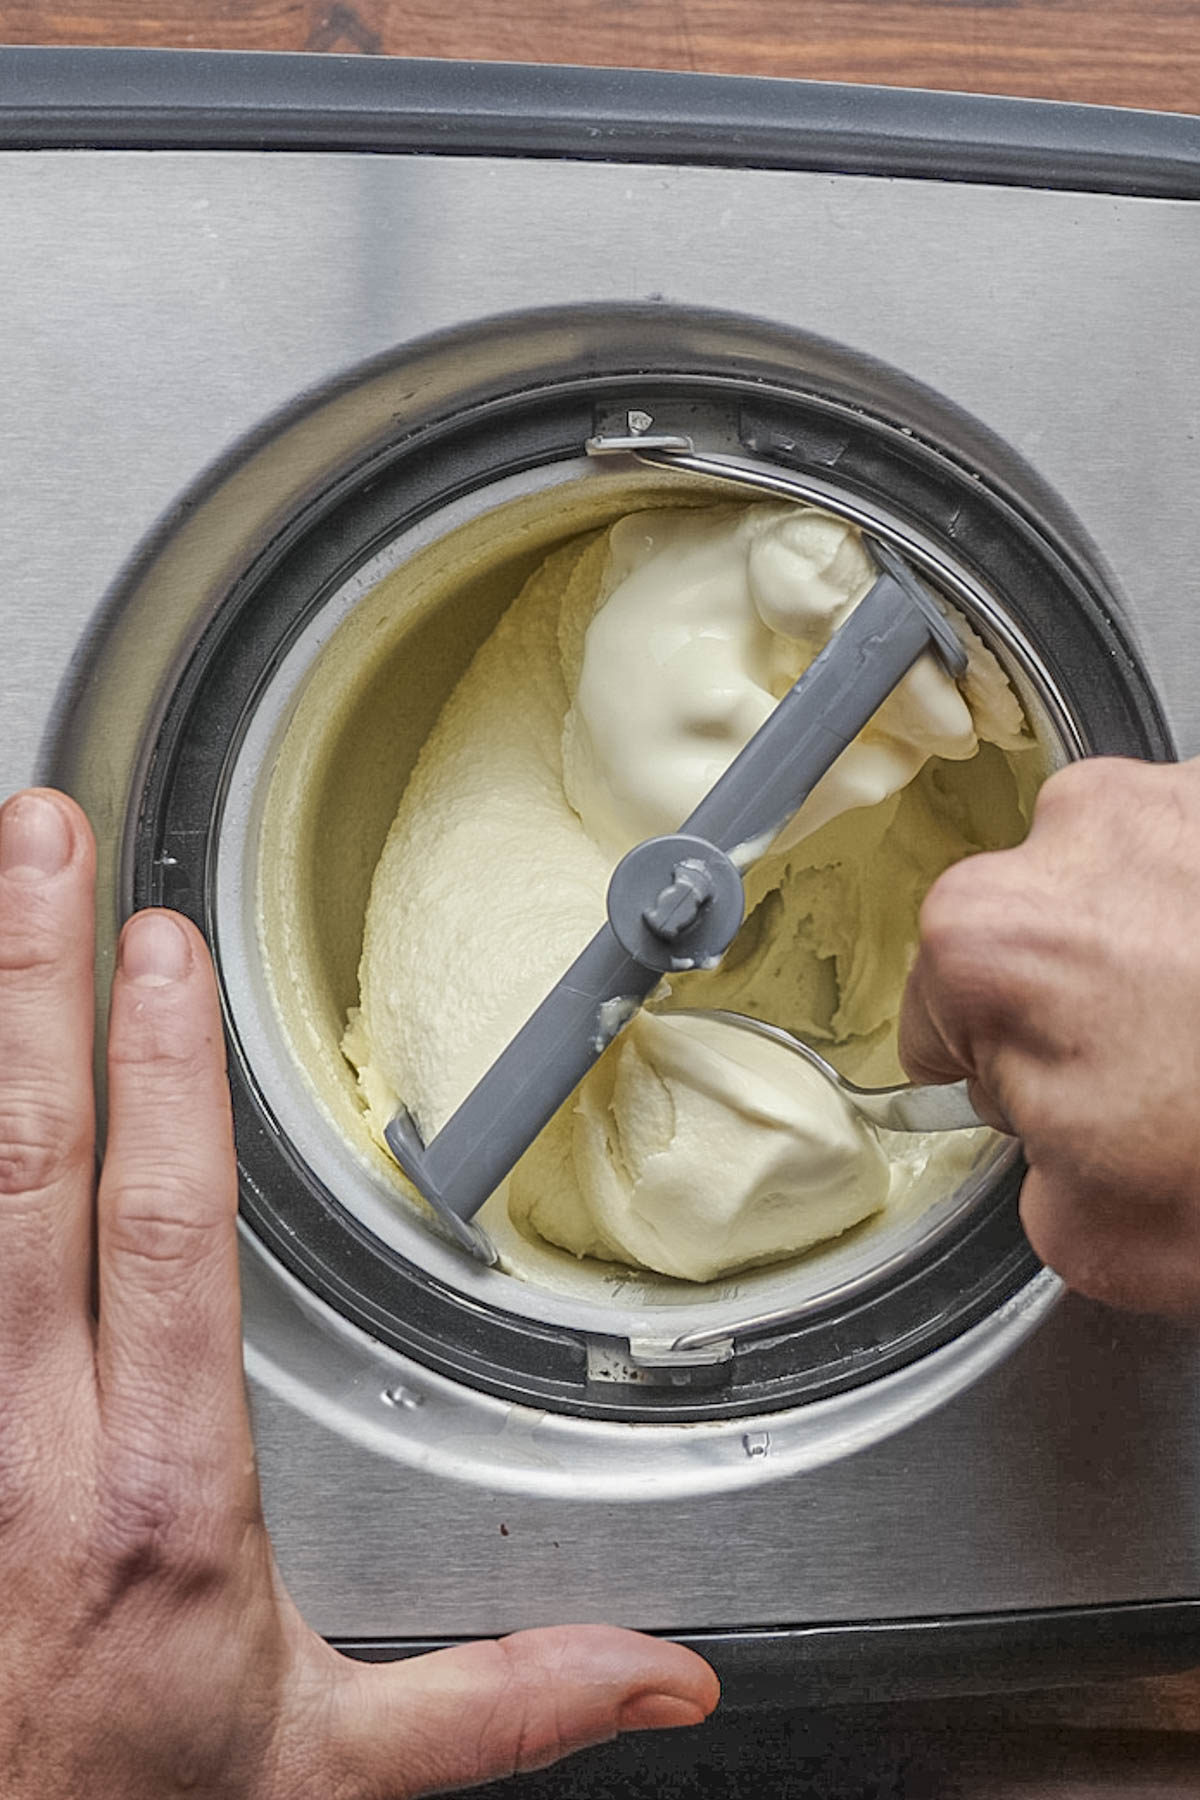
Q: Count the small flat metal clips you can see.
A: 2